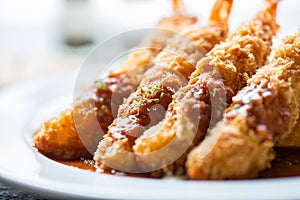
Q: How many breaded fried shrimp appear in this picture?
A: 4